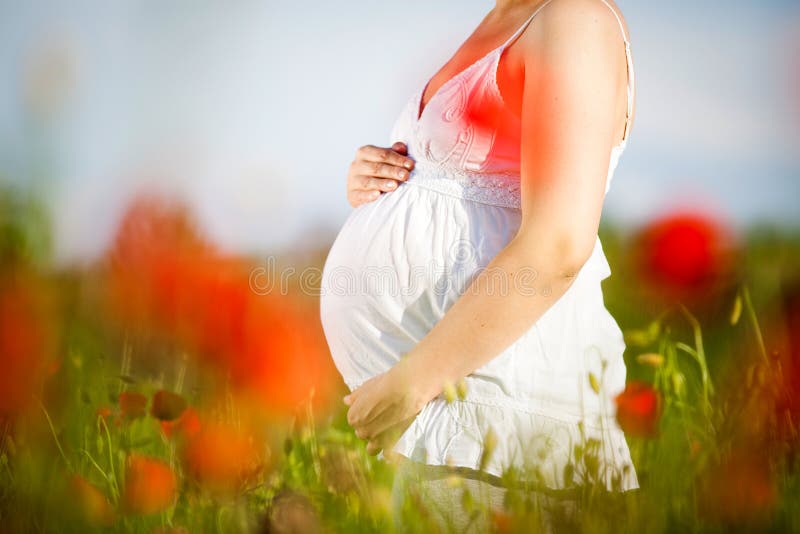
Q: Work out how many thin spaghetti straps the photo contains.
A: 2